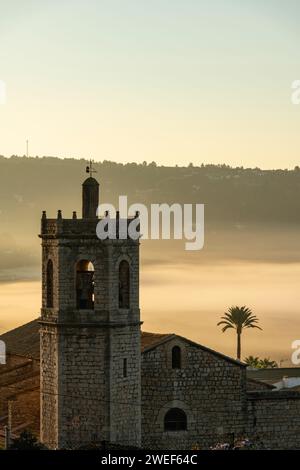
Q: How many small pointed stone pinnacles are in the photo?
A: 6